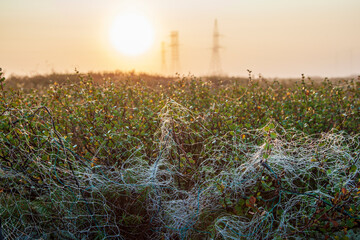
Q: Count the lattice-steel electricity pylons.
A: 3